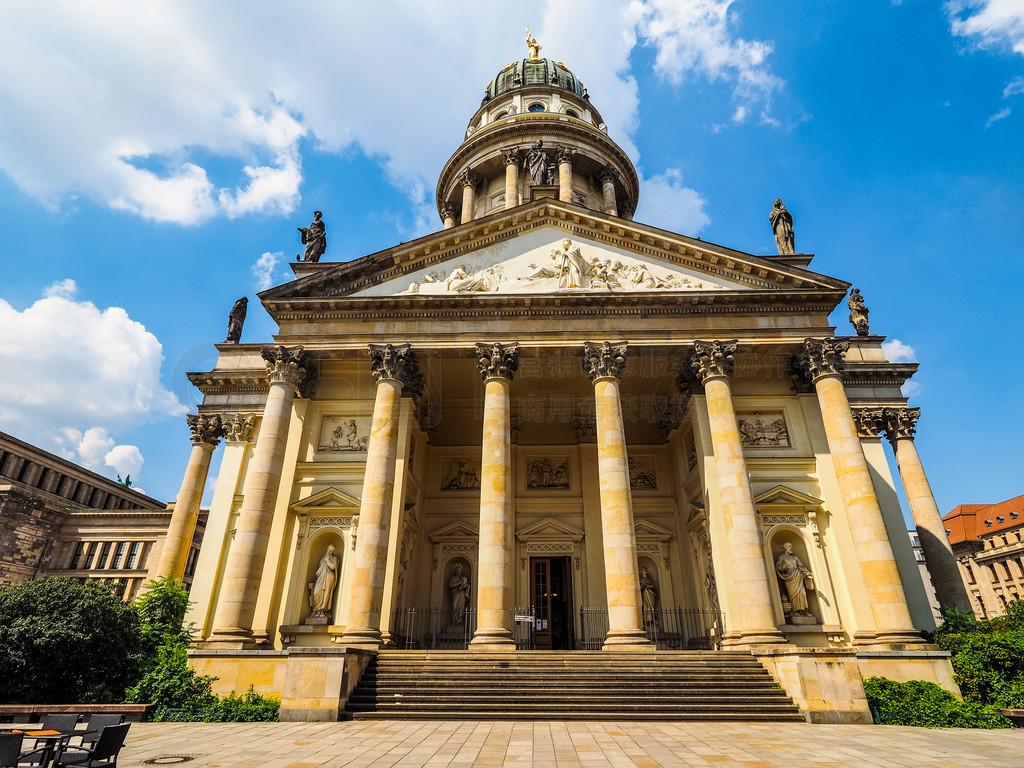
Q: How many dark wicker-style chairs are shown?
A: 4